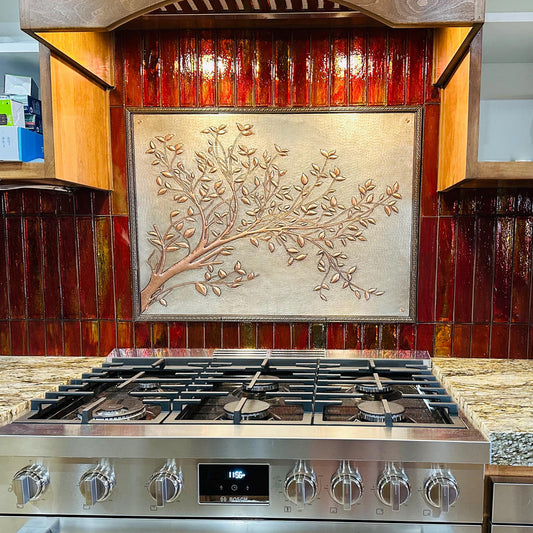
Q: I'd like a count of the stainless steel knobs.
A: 7